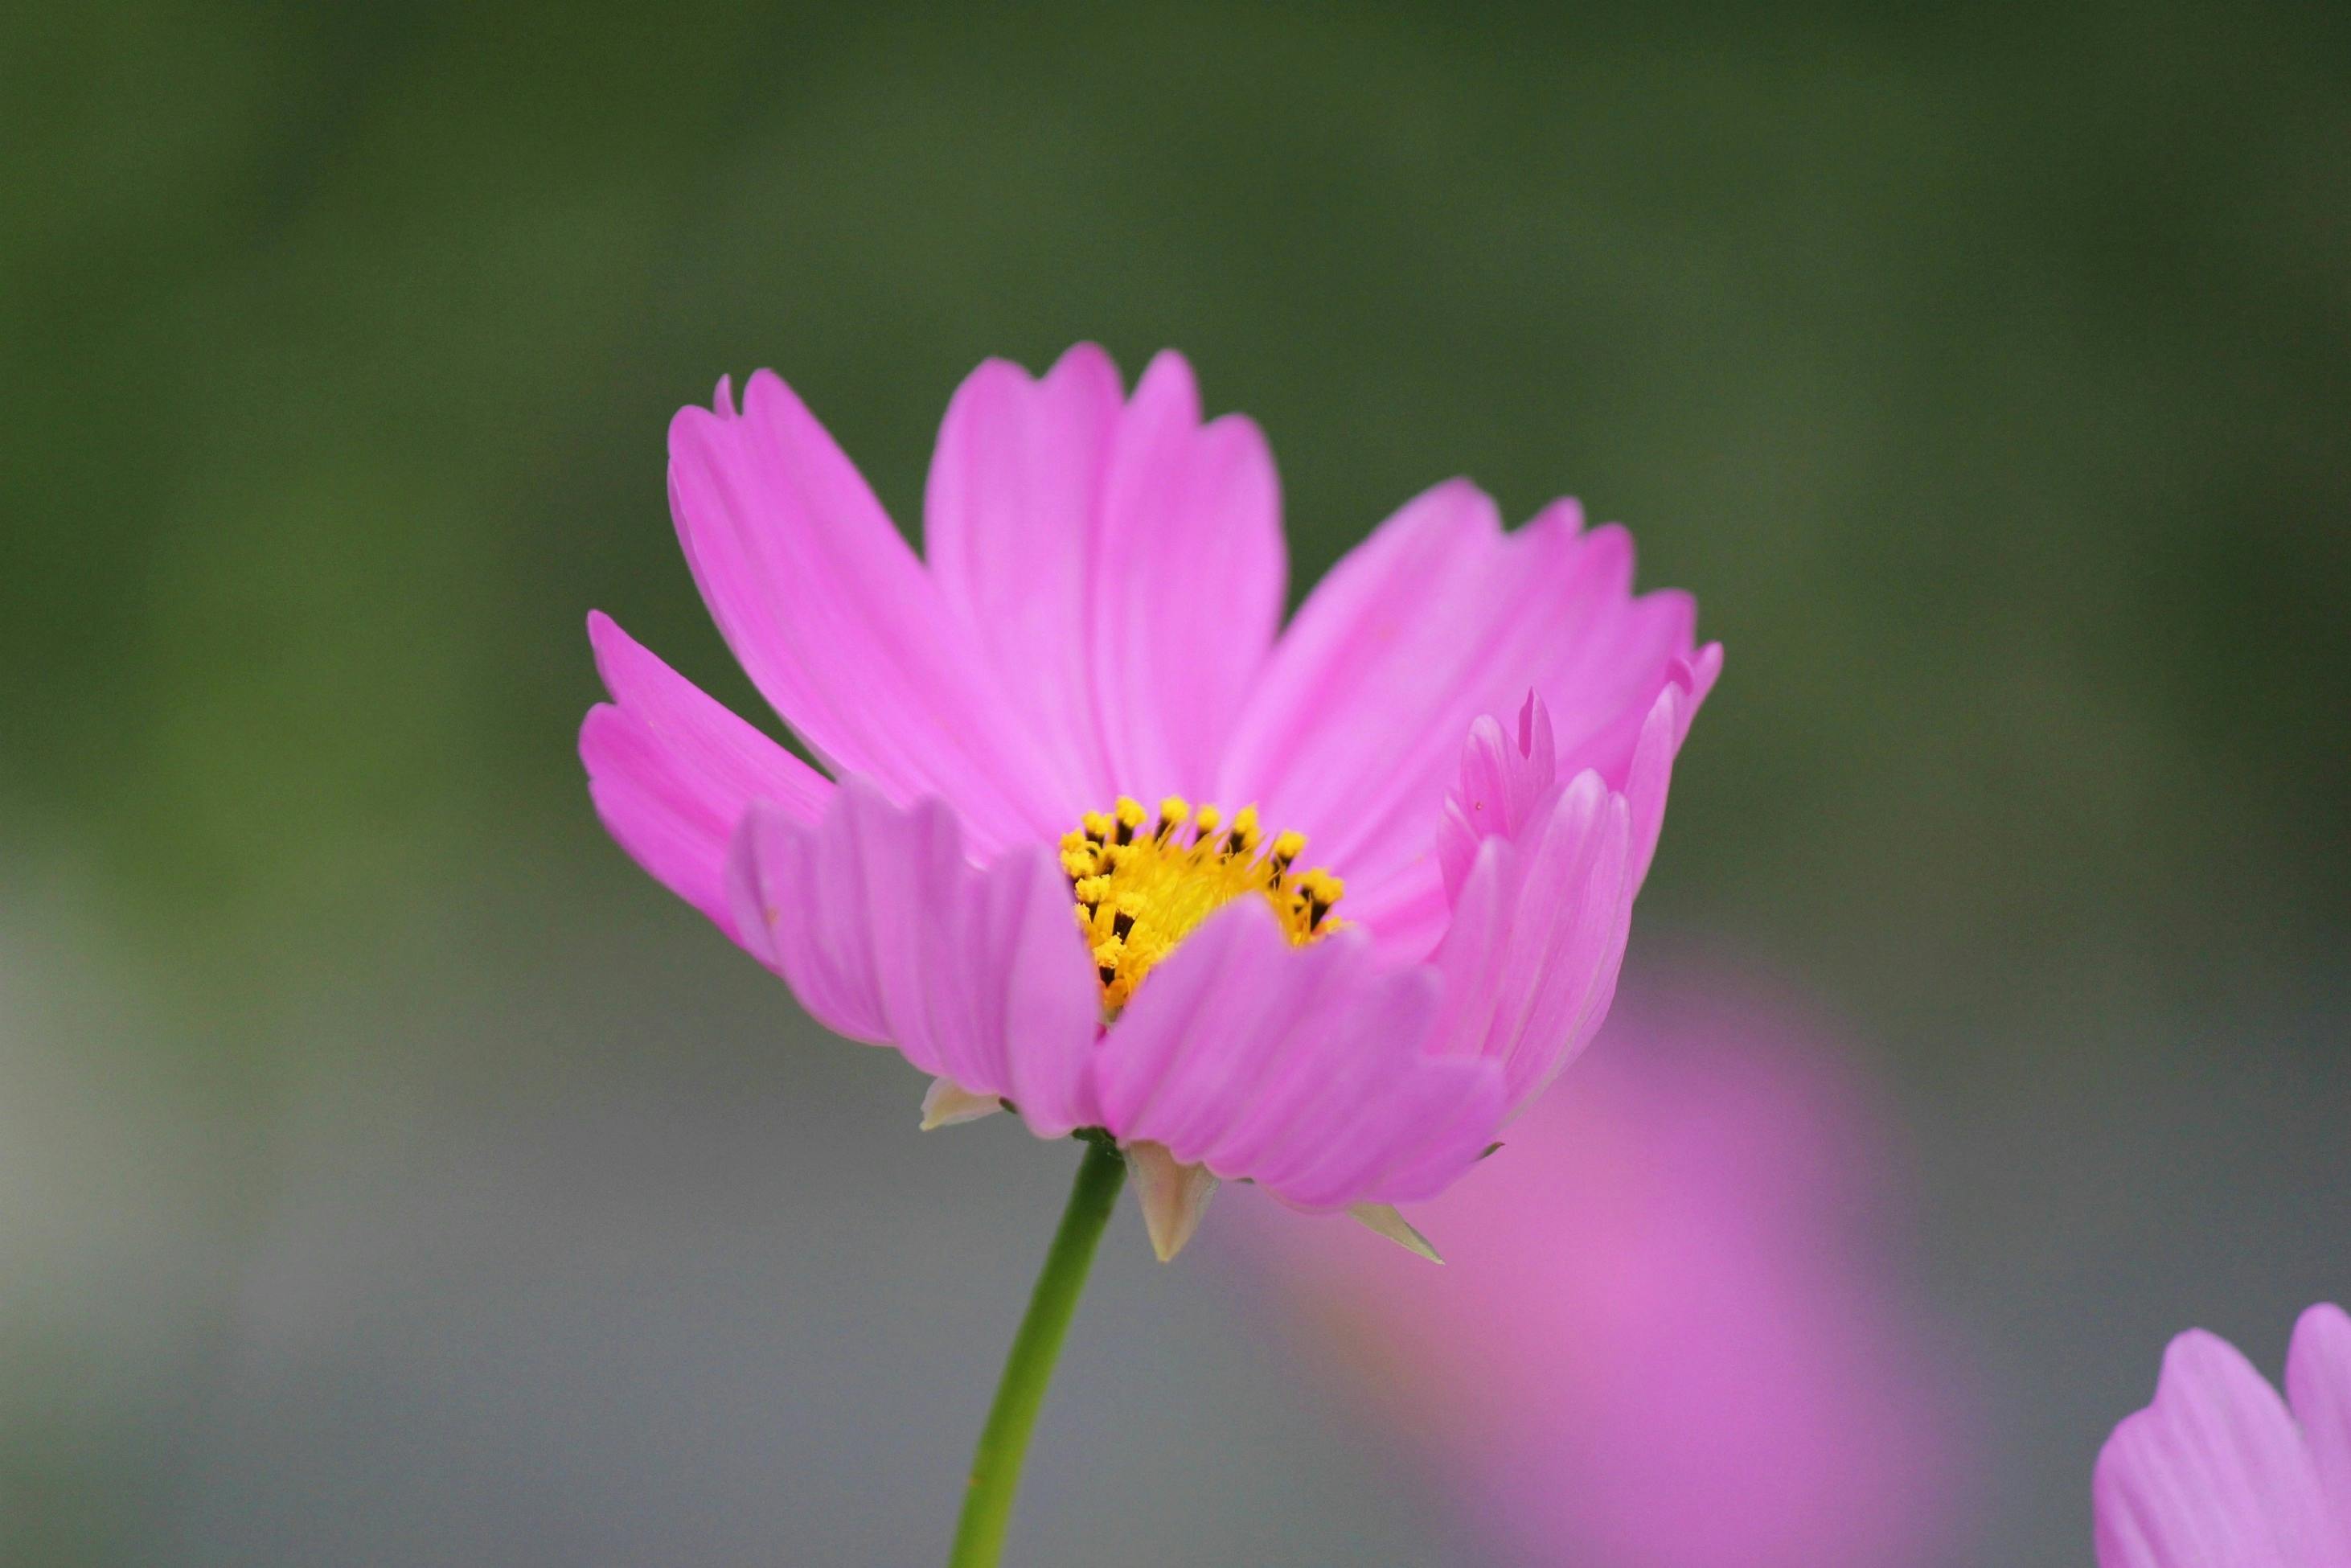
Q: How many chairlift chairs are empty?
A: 0